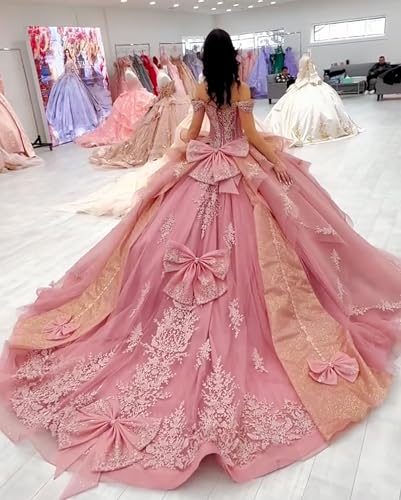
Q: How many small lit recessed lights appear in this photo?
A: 12